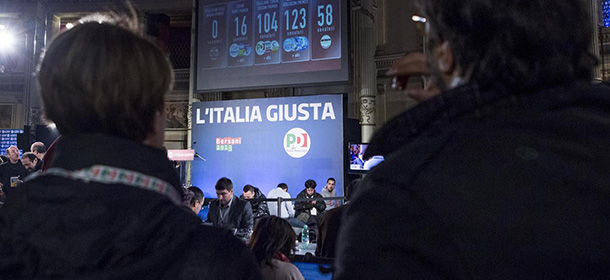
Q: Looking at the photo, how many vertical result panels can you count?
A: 5